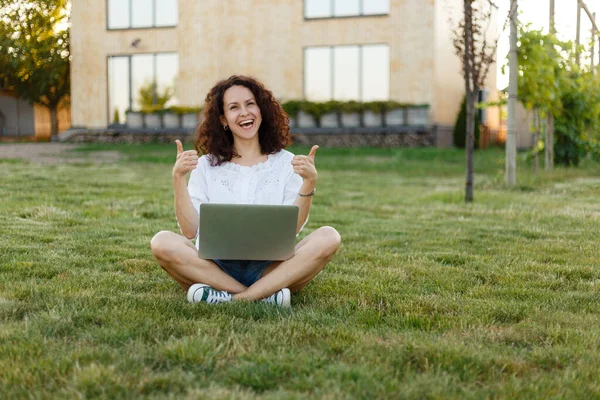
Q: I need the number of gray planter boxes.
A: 11